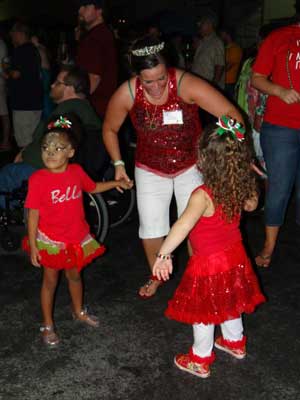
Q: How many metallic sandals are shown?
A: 2